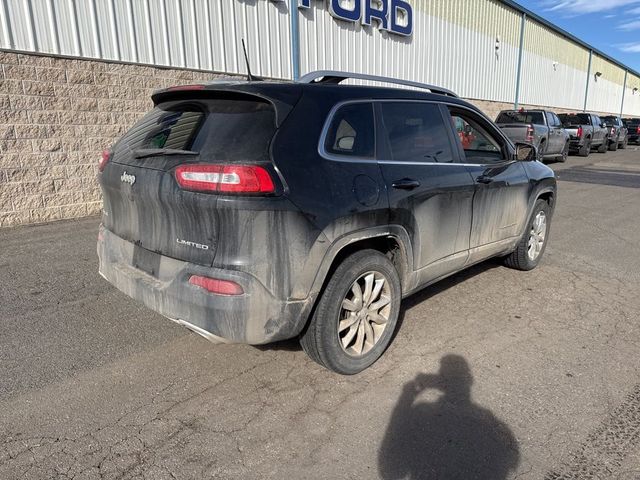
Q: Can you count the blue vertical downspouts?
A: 4